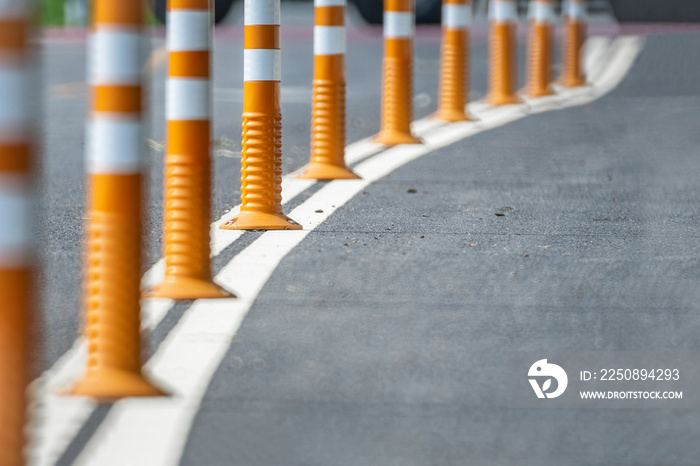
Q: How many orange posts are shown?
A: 10